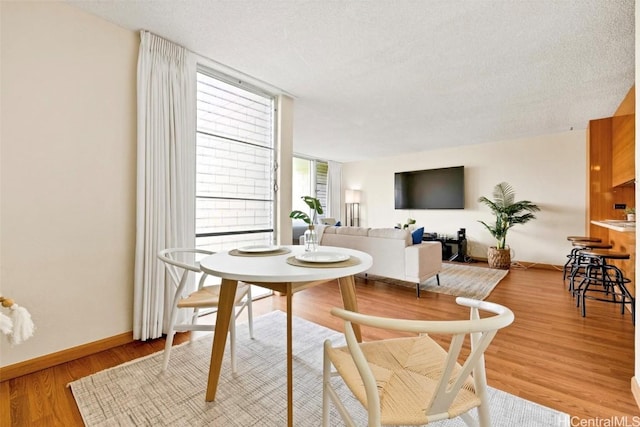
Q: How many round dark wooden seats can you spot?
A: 3